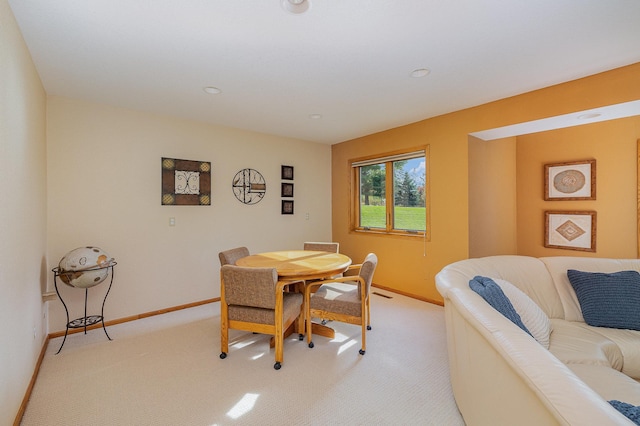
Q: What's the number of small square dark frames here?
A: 3